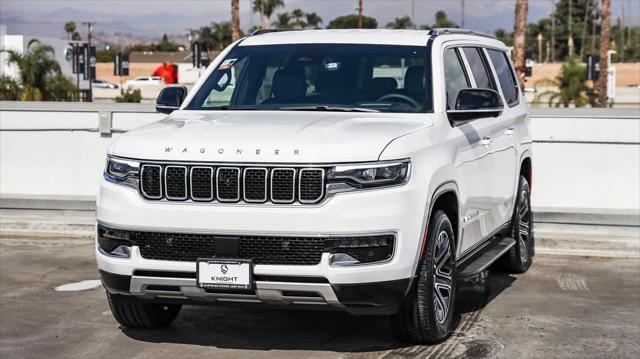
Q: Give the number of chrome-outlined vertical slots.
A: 7